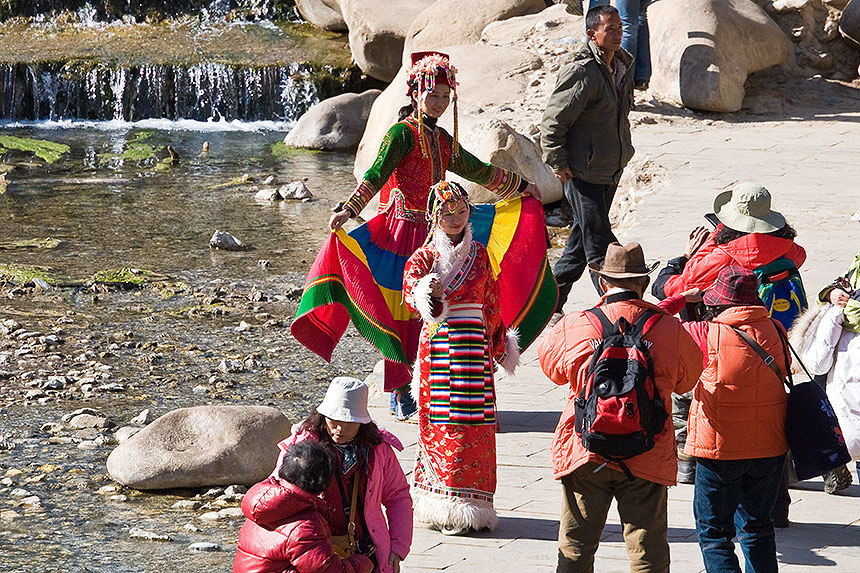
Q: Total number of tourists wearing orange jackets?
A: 2